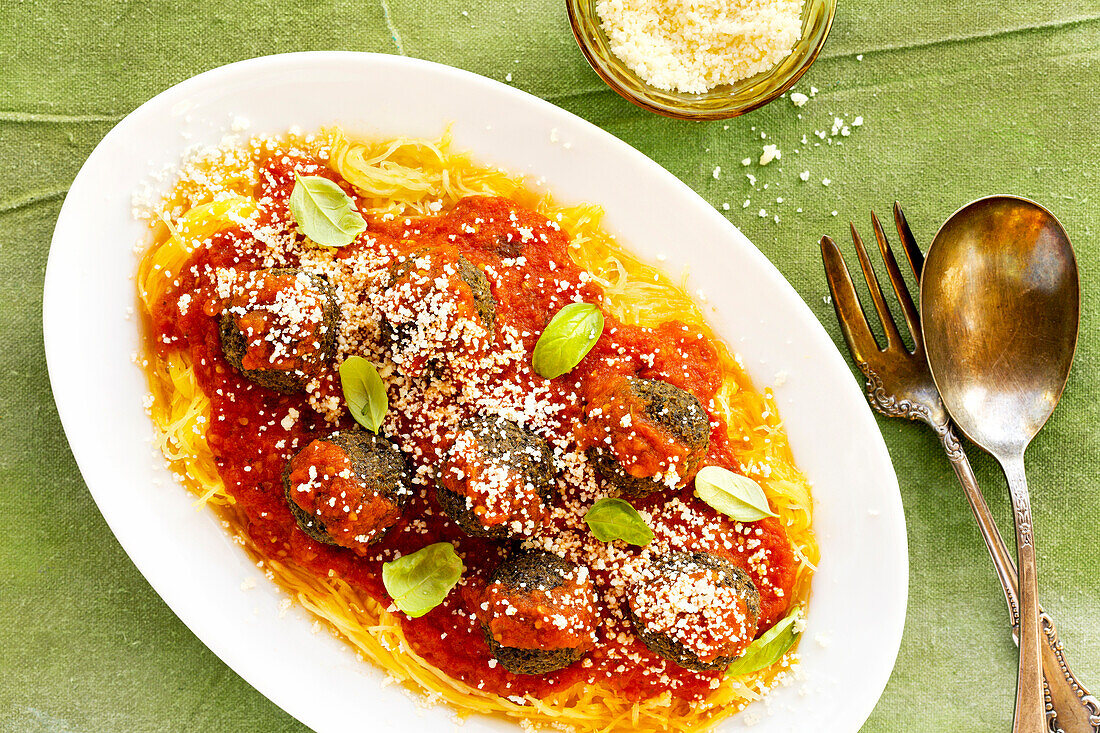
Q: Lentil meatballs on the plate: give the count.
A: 7